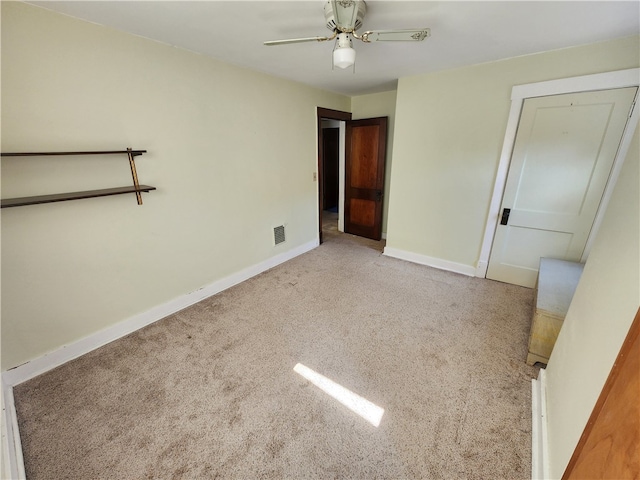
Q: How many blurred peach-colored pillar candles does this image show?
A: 0